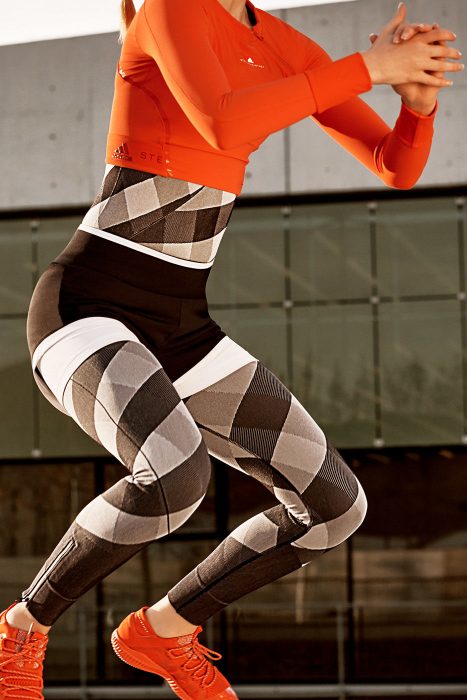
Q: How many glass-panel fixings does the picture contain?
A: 10